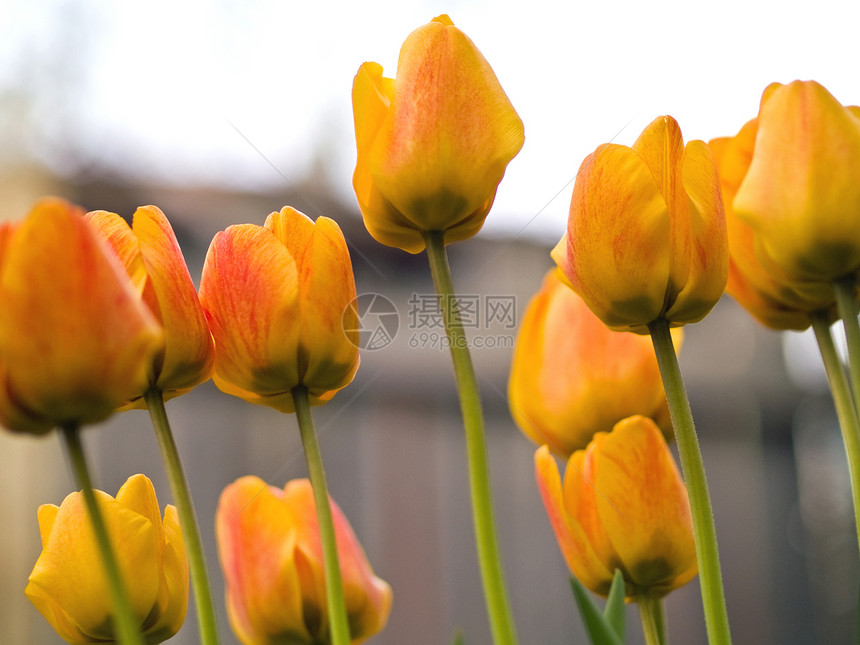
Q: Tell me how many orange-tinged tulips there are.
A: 11